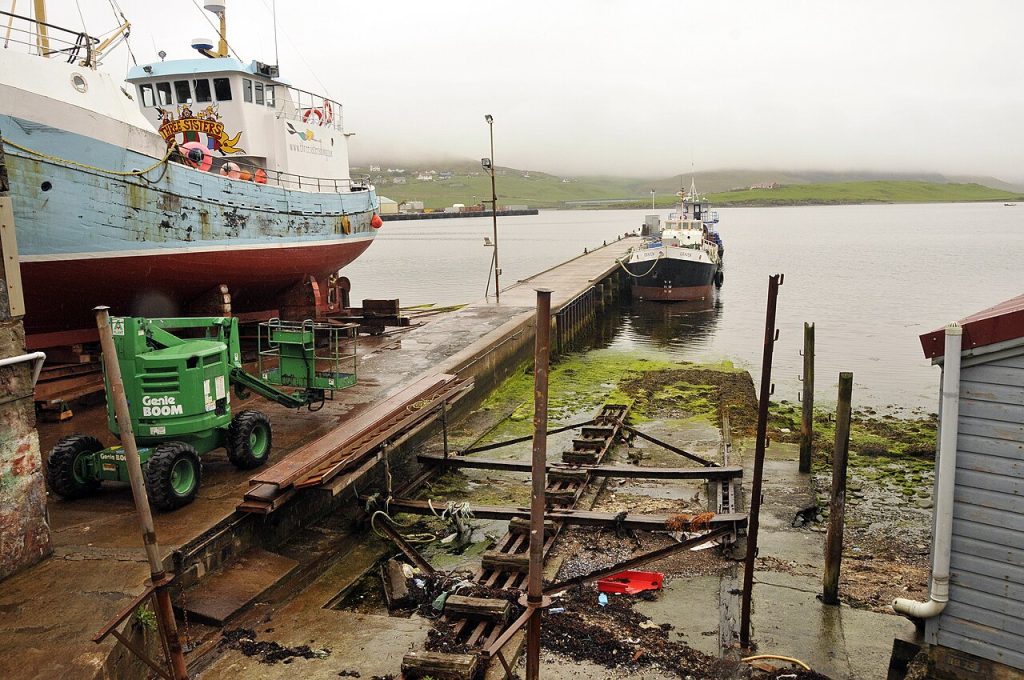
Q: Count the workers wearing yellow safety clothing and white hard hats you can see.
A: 0